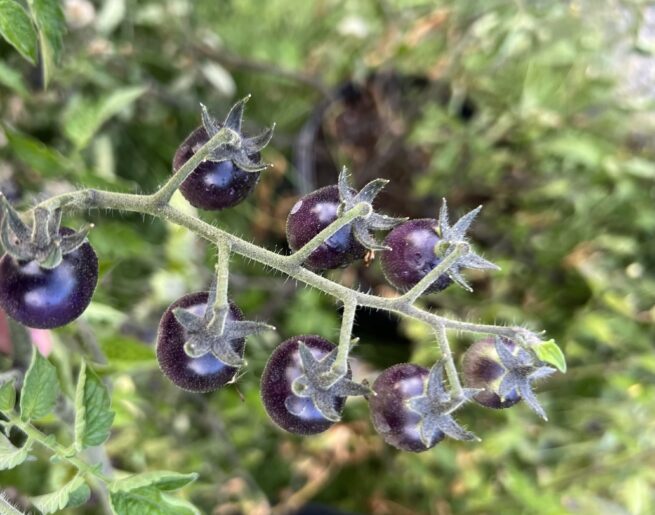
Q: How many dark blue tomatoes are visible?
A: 8